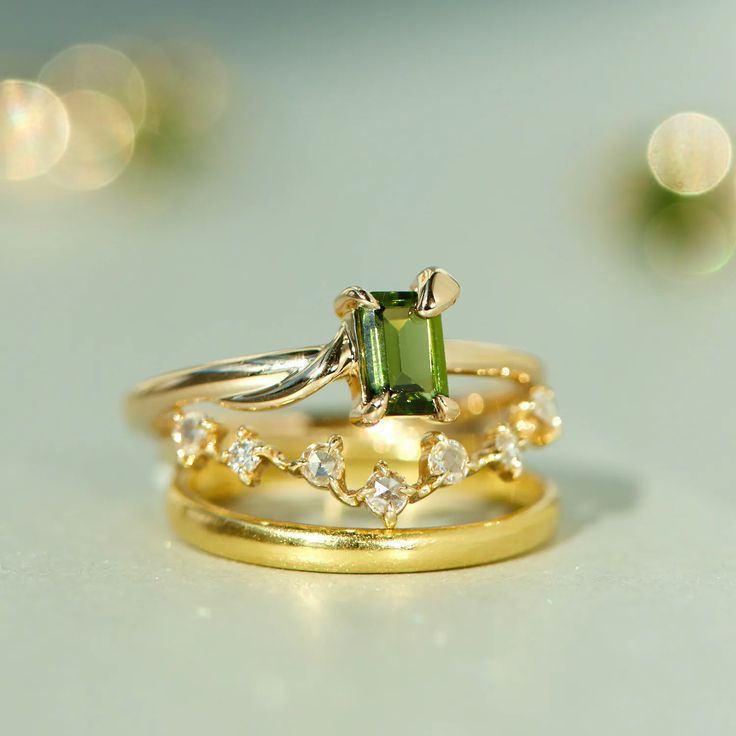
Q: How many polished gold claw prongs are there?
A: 4